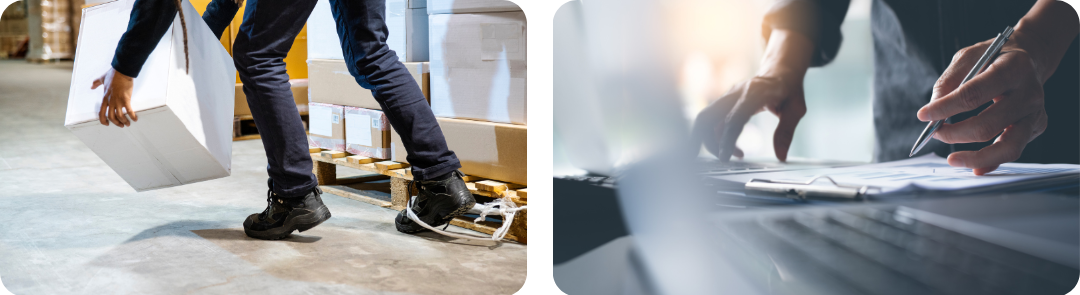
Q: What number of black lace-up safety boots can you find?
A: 2